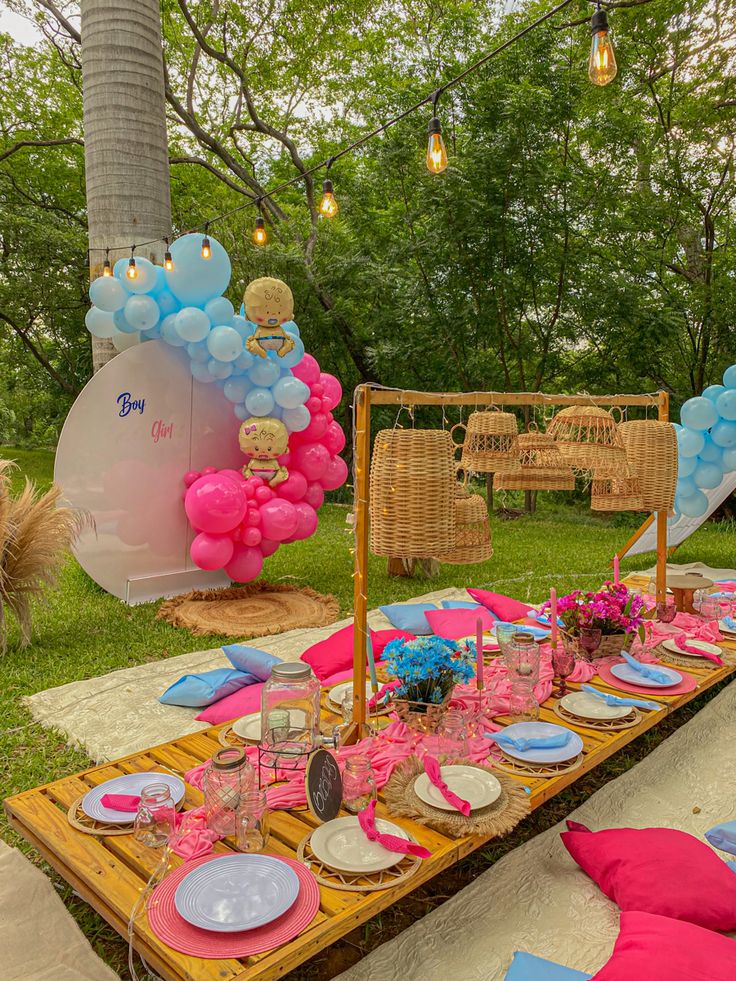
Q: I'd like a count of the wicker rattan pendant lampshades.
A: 7